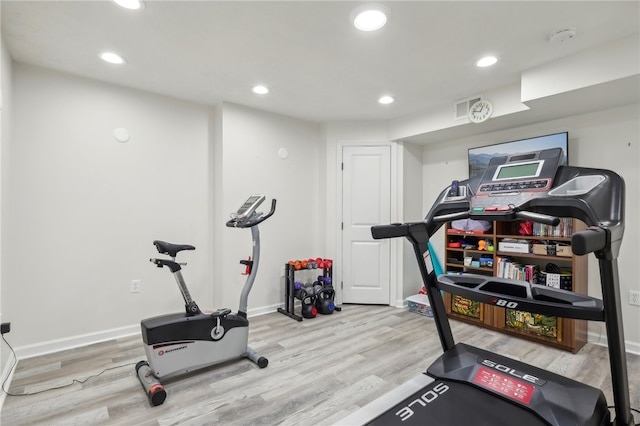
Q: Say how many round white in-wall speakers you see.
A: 2